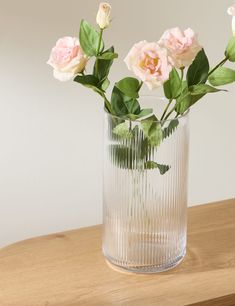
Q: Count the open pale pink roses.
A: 3